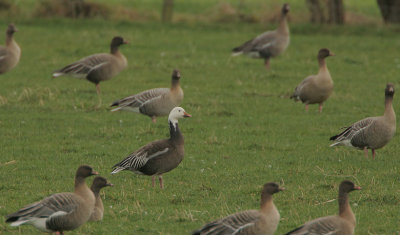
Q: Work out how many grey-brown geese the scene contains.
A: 10